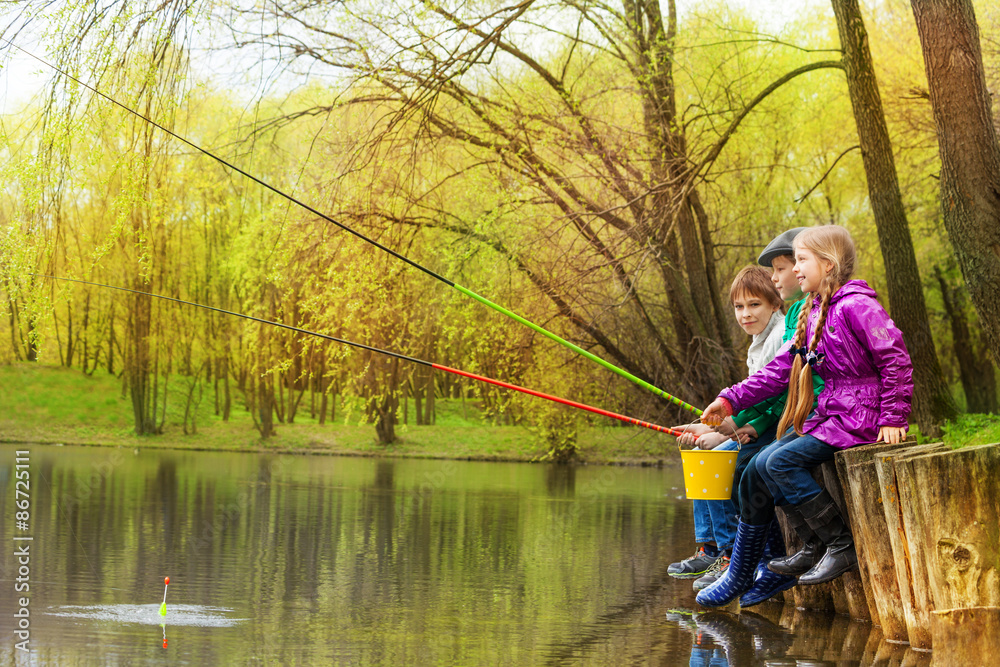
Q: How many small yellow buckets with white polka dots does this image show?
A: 1